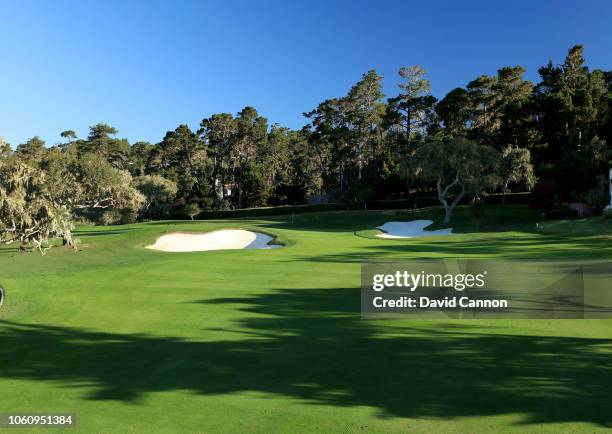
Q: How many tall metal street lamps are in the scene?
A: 0